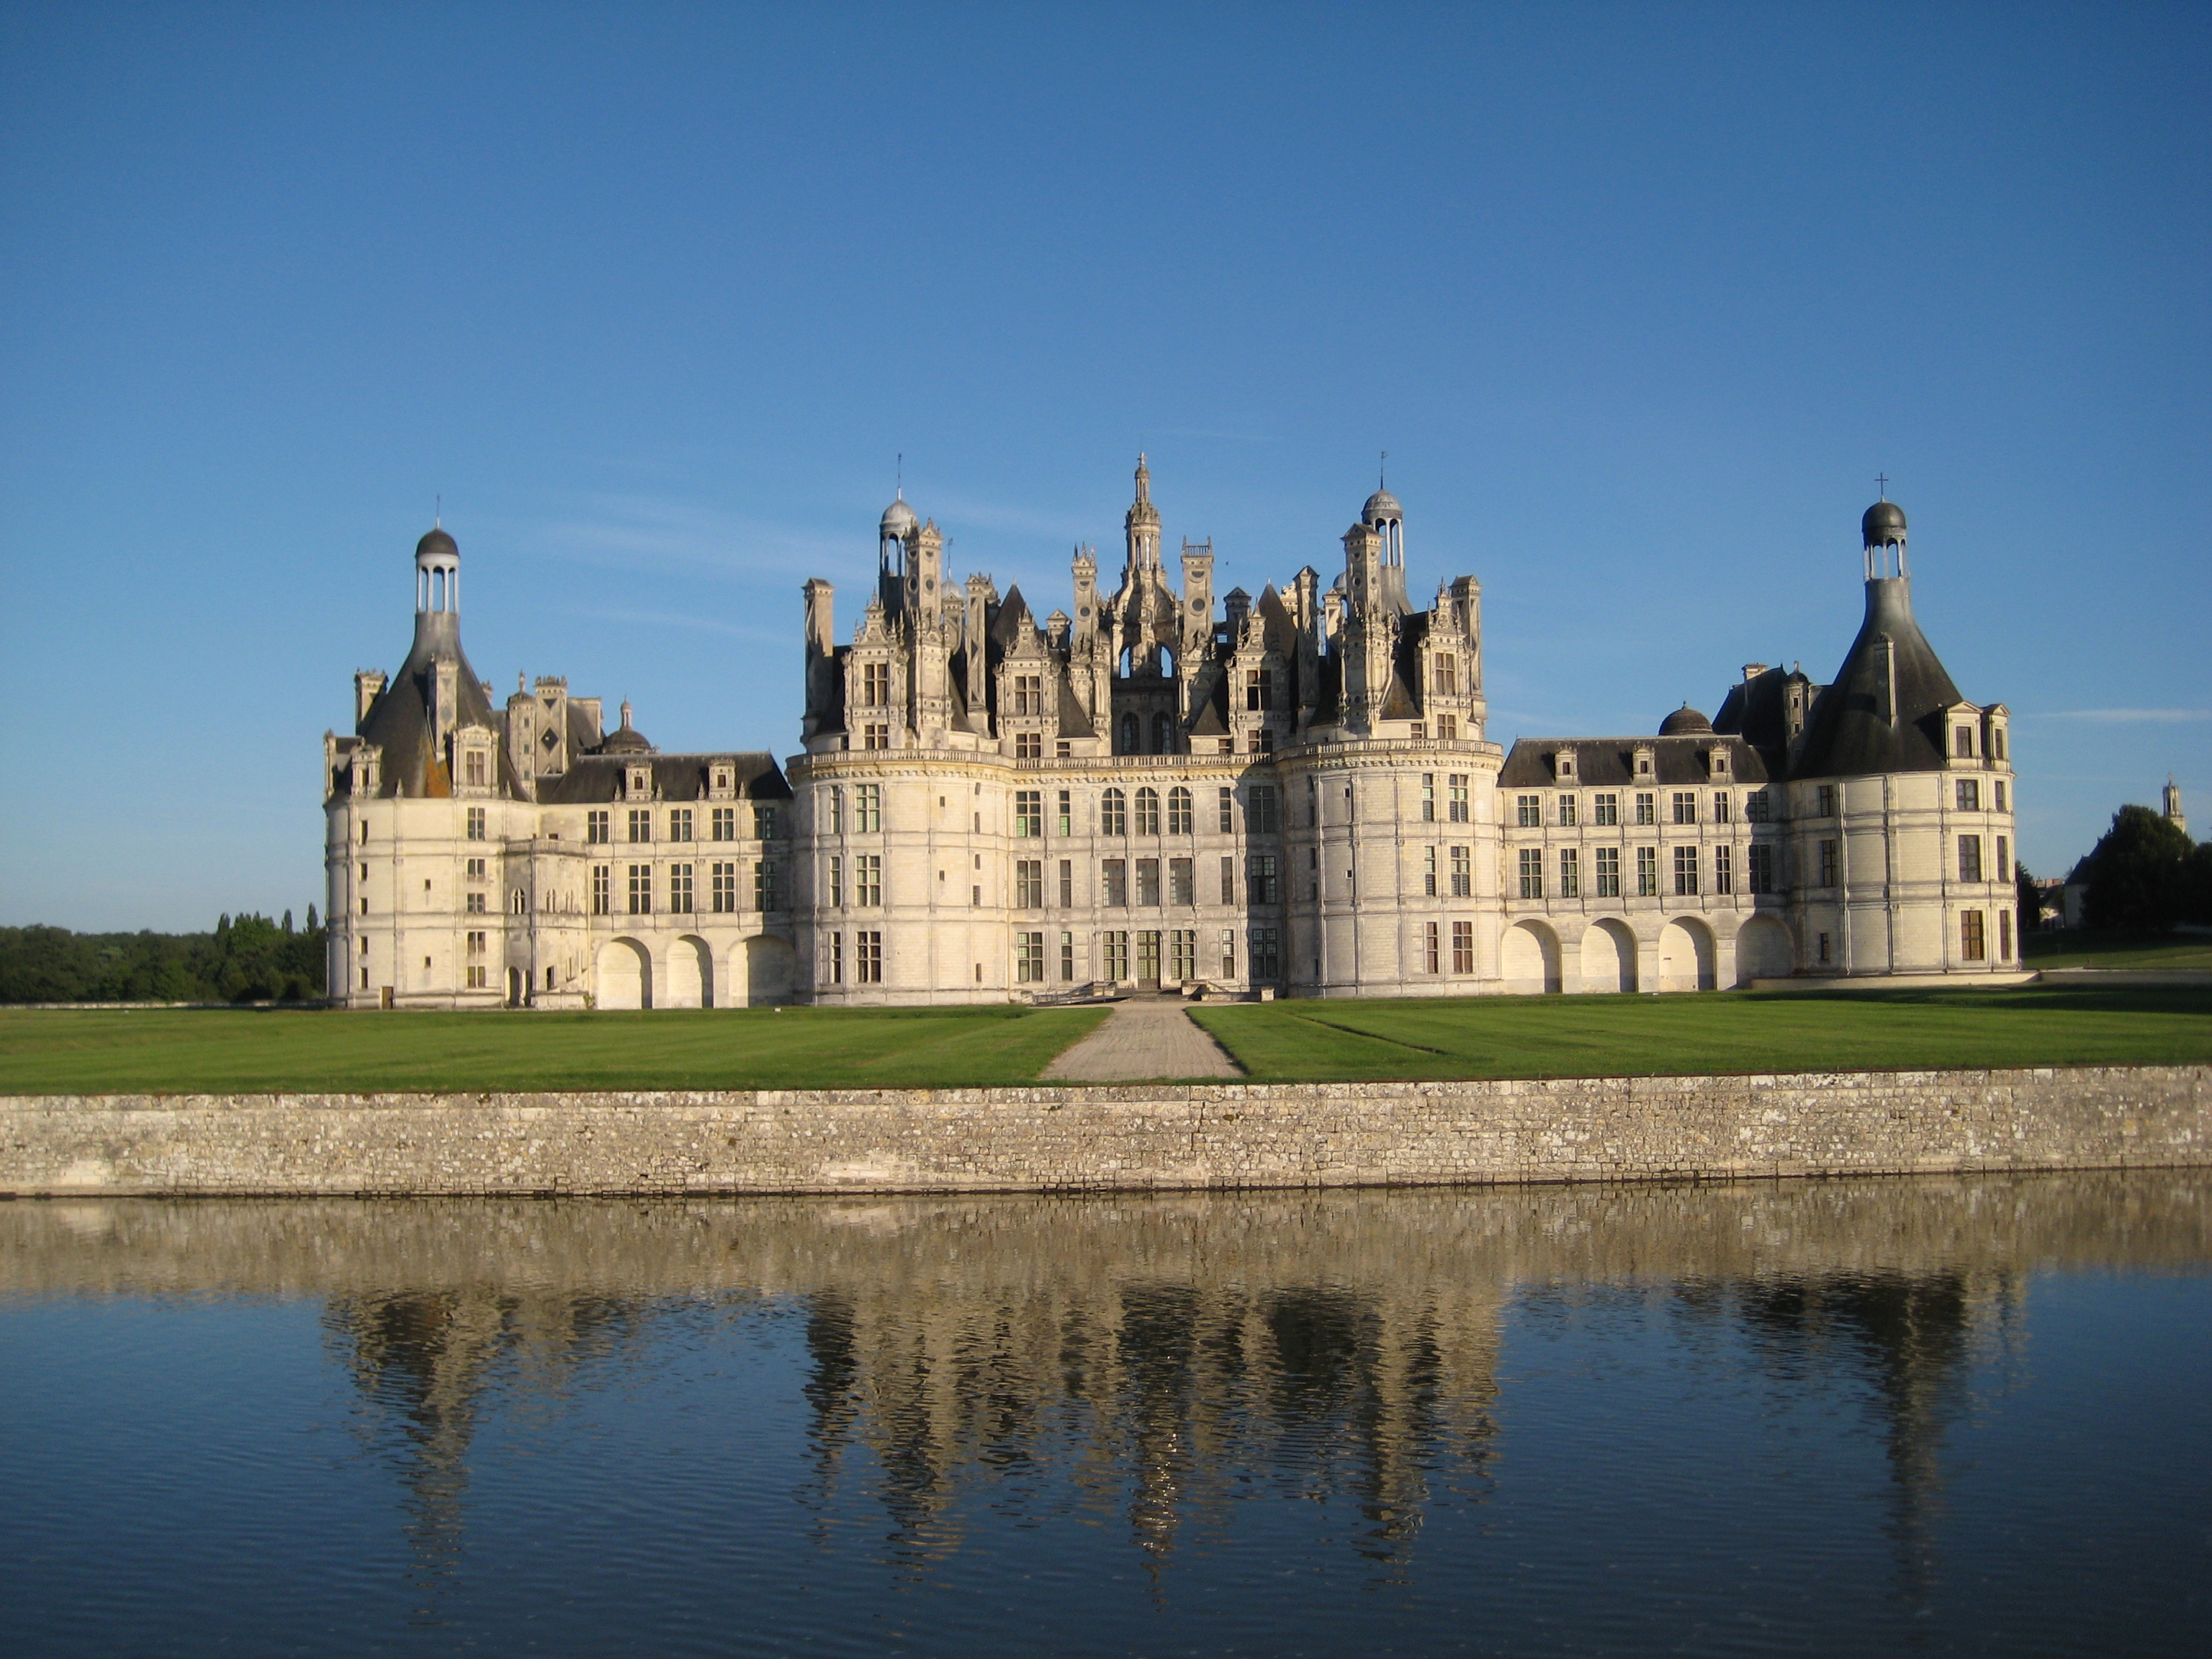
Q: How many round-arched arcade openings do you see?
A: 7